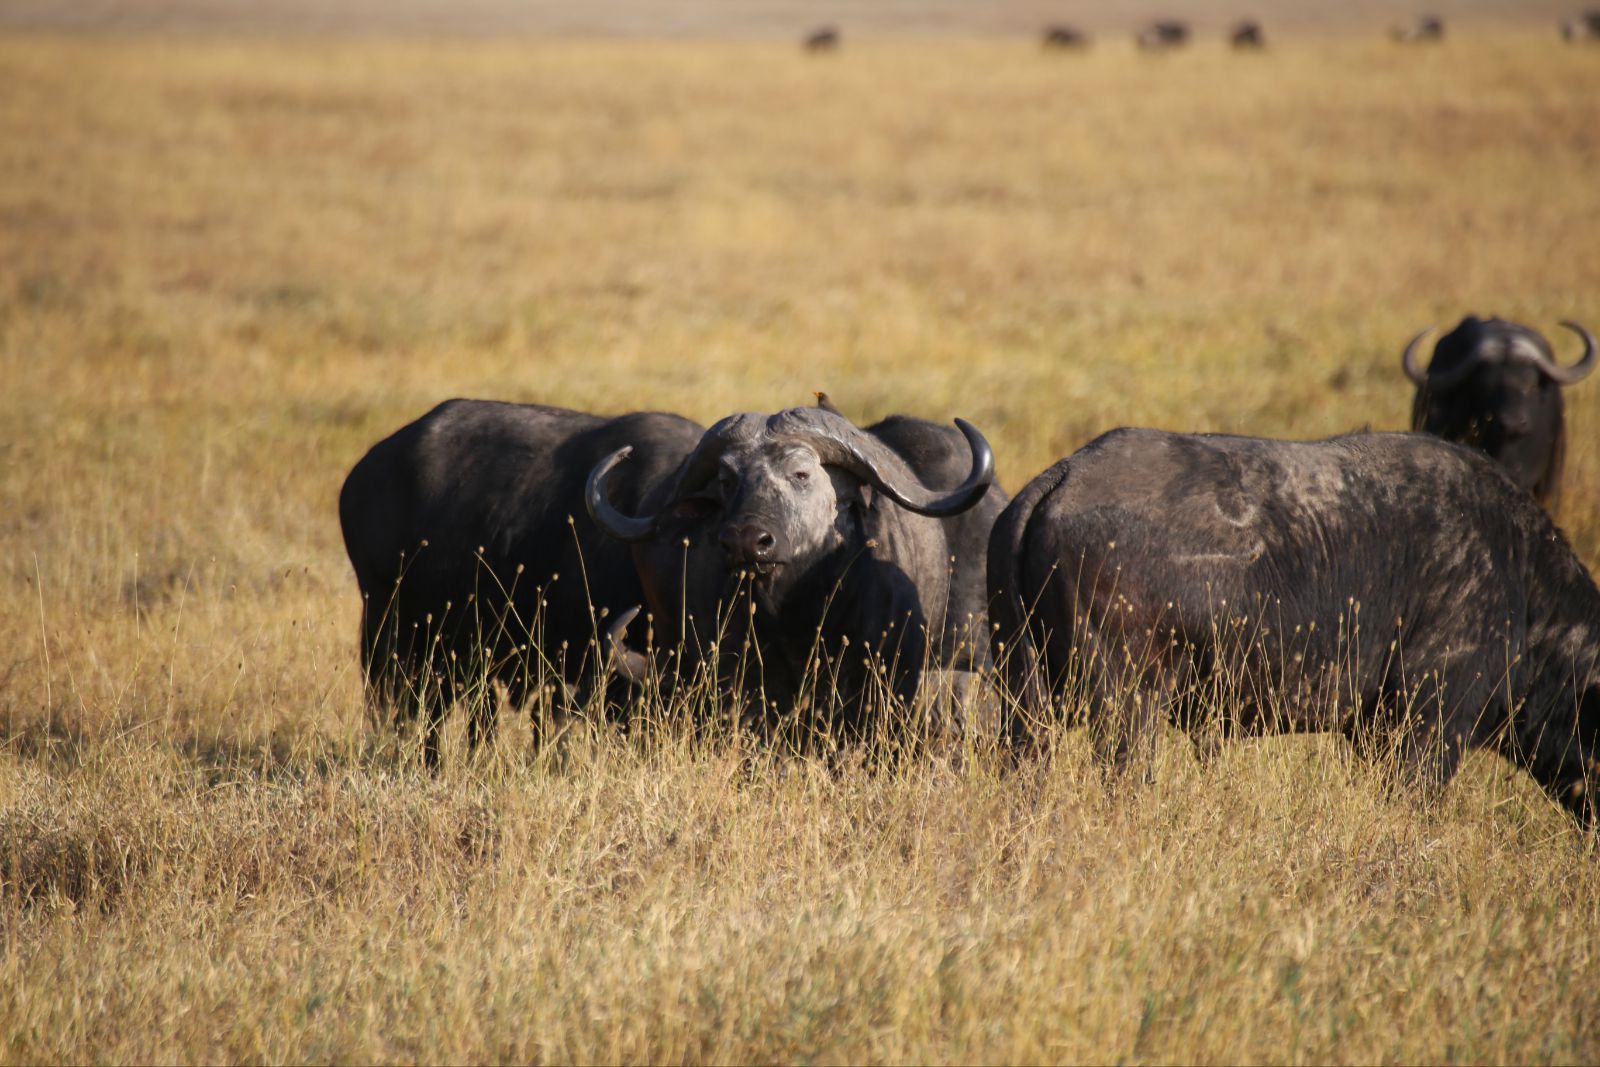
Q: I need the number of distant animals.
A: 6